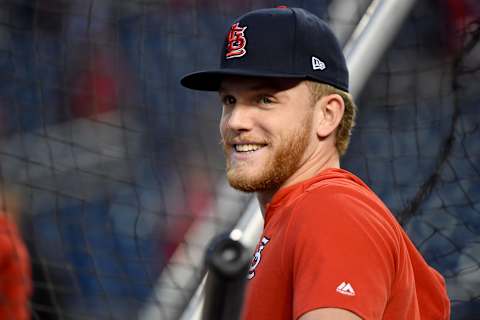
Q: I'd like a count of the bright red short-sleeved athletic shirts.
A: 1